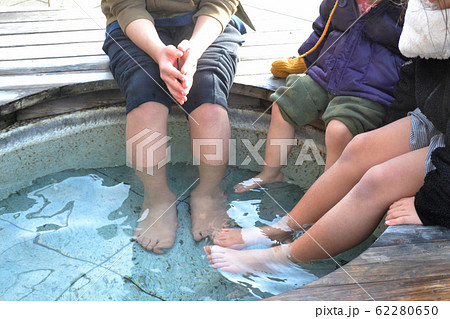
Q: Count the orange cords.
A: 1